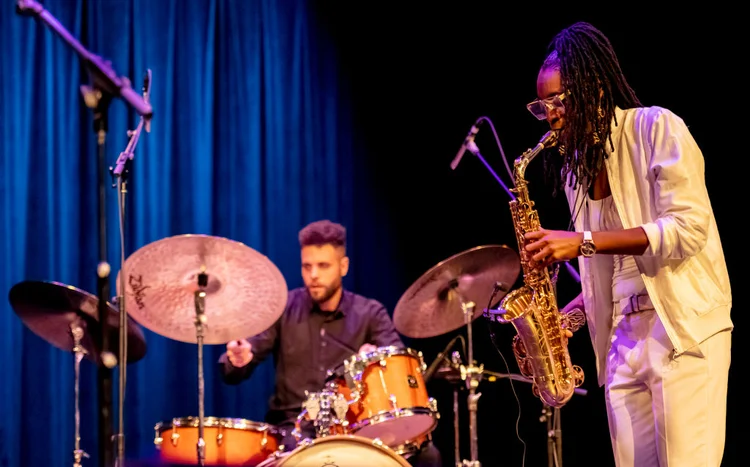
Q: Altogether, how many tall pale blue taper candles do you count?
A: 0